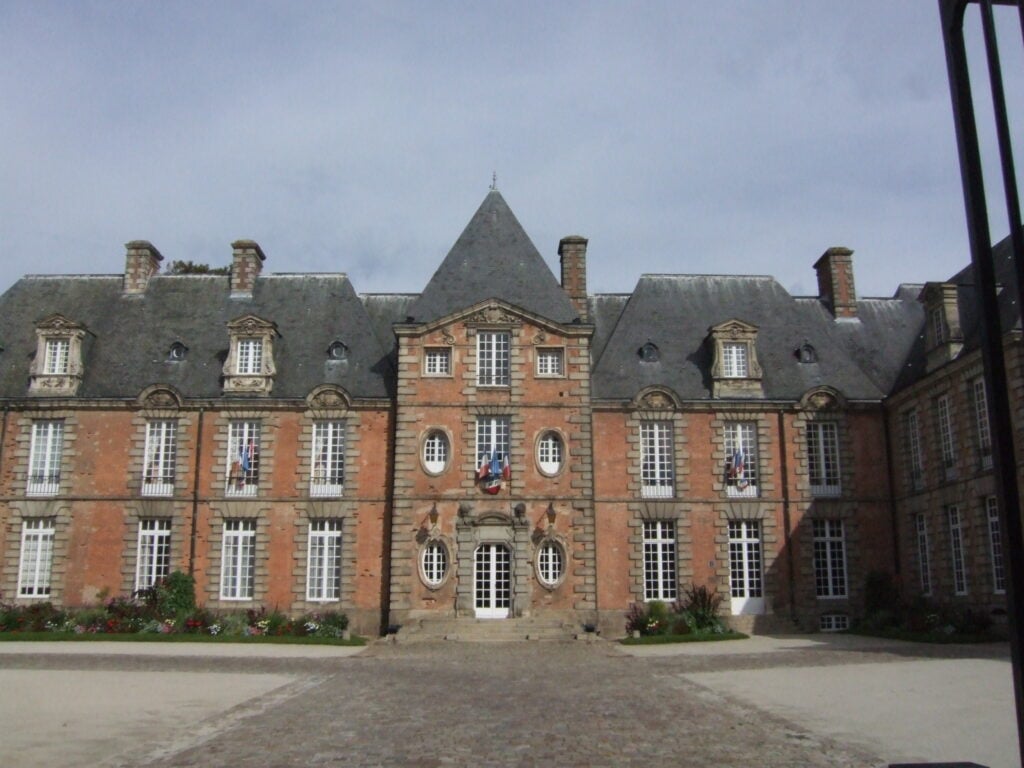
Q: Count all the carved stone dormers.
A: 4